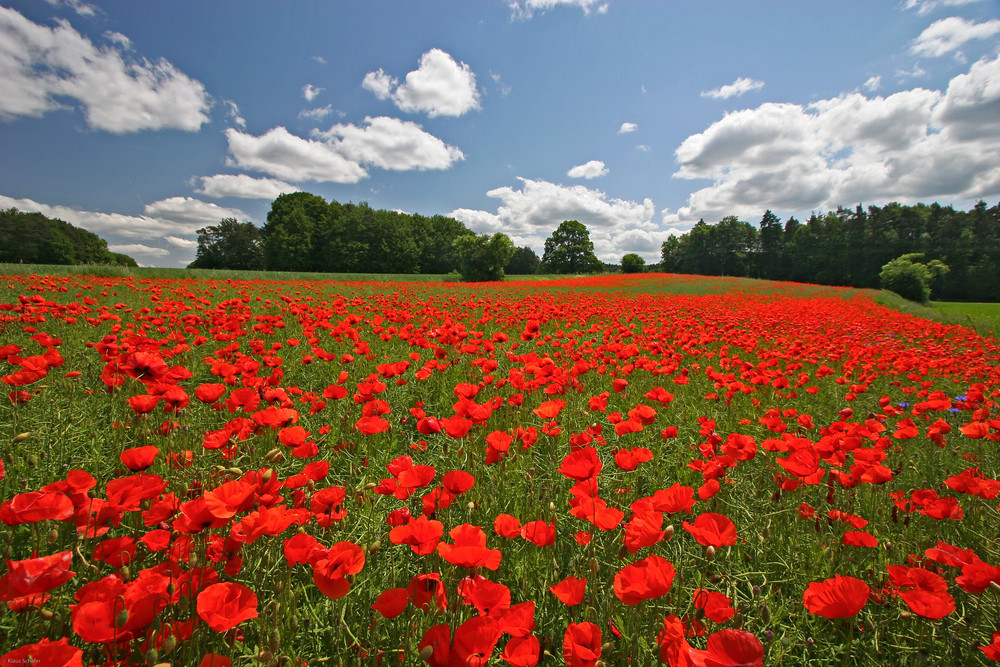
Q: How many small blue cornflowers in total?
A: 3